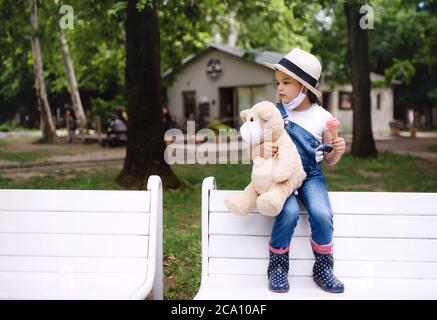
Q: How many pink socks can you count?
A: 2